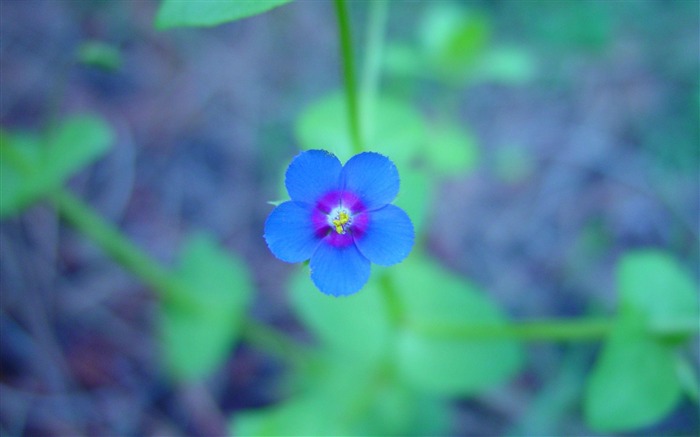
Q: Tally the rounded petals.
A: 5